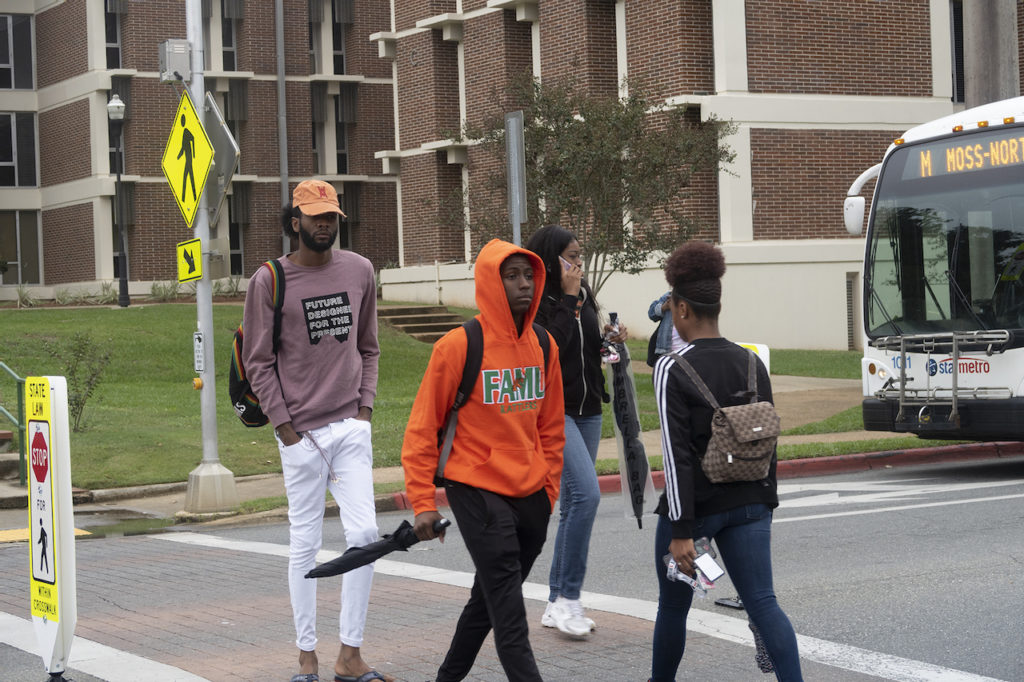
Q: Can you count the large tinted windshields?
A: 1